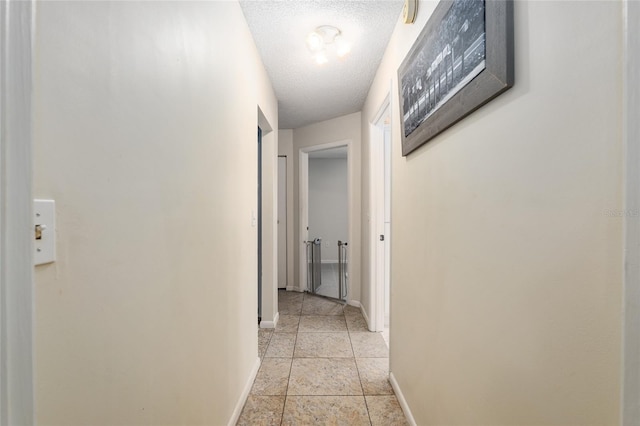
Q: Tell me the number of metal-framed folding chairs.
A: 0